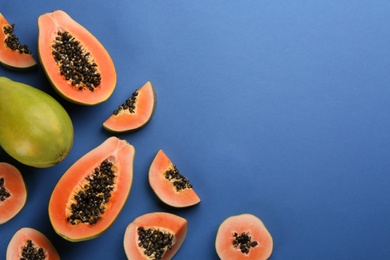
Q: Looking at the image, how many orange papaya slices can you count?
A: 9